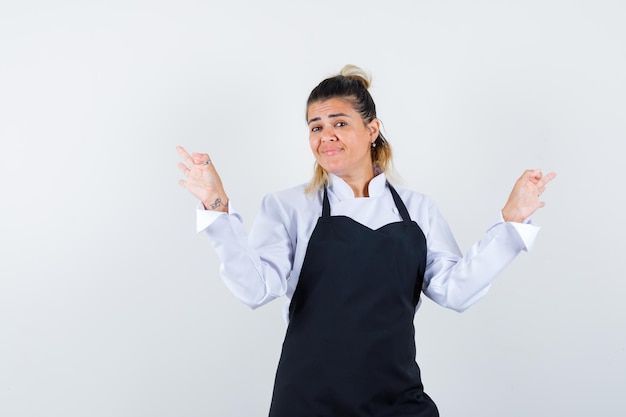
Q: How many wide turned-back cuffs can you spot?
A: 2